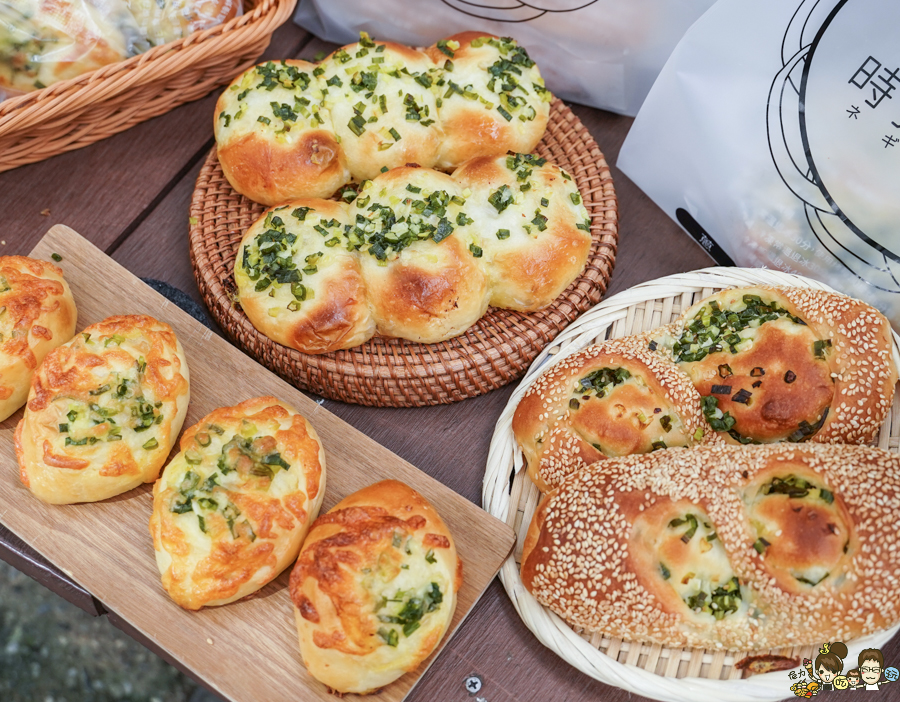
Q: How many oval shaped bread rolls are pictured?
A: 4